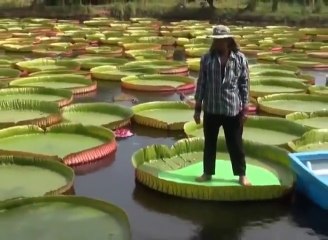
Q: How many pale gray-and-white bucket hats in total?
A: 1